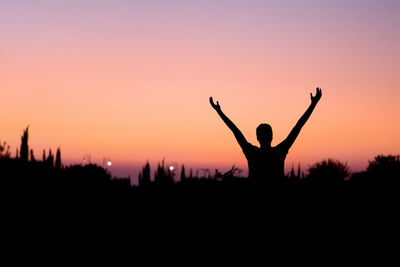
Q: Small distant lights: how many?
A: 2